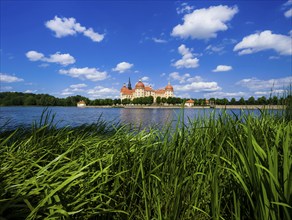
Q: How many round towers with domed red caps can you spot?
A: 3